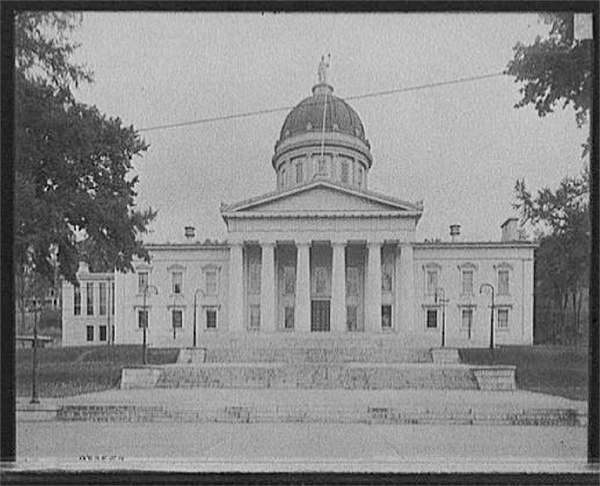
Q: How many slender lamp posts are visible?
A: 5